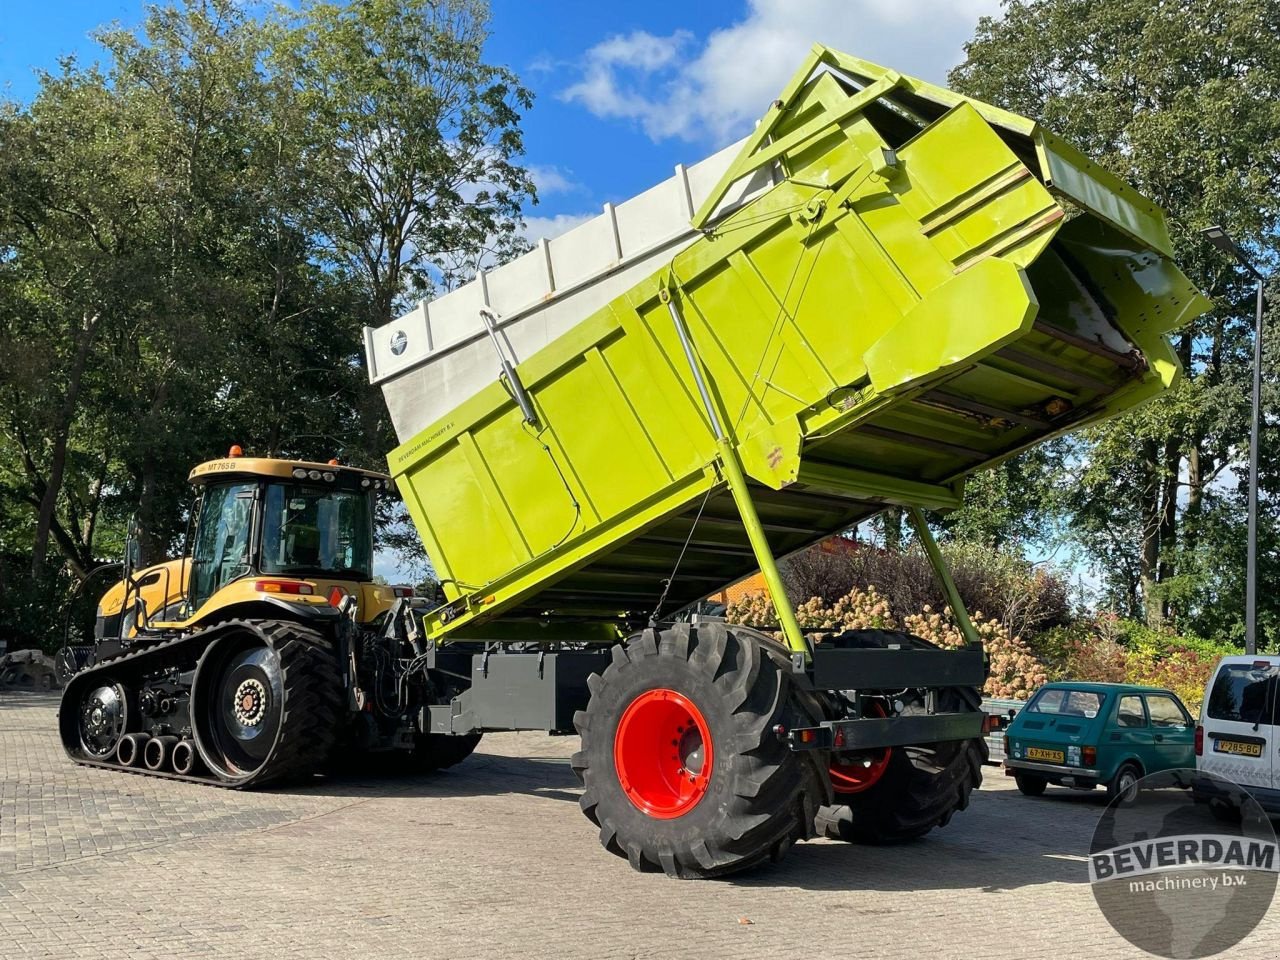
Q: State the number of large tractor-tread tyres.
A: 2